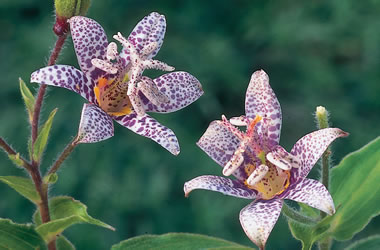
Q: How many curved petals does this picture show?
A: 12